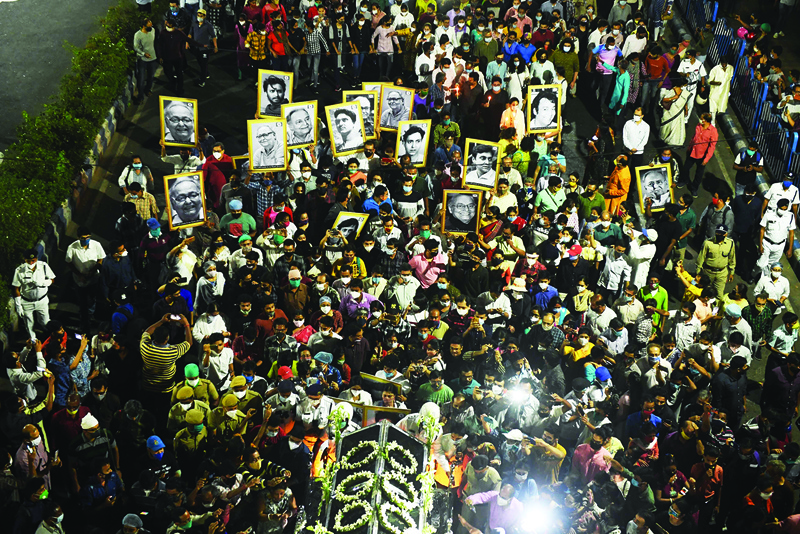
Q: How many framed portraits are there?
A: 15